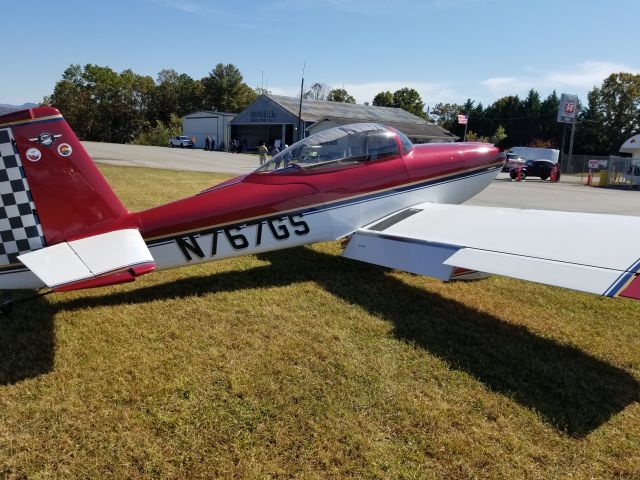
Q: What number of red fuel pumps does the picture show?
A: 2